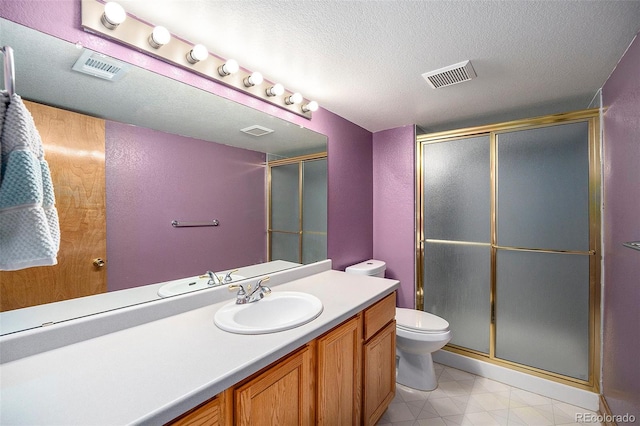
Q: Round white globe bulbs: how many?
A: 8